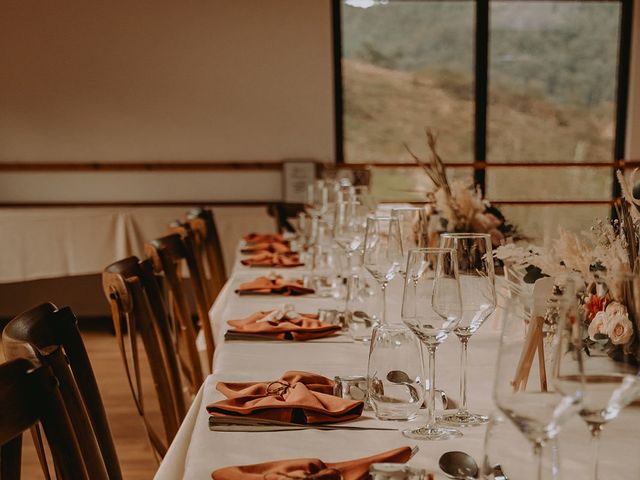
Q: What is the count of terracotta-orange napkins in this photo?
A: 7